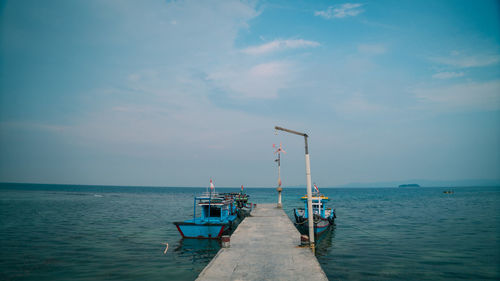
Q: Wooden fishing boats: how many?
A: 3